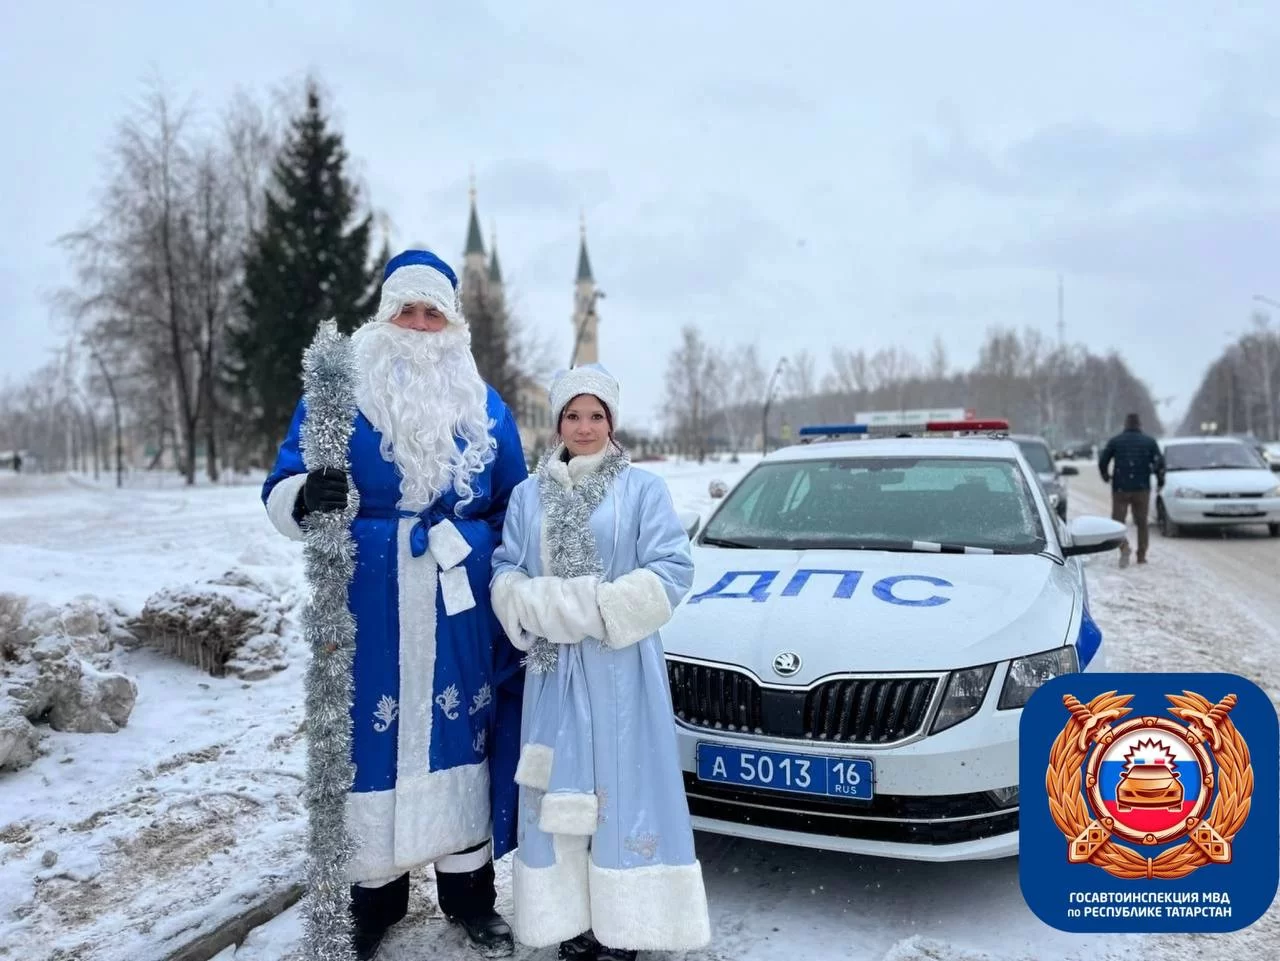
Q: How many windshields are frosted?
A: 1